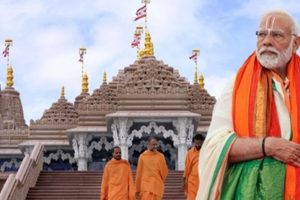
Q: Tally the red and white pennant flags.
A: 5